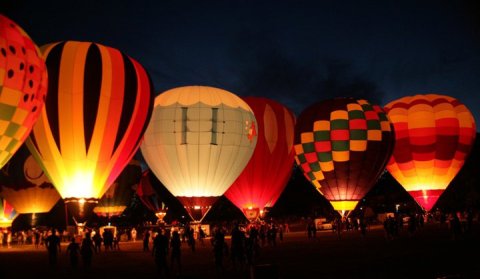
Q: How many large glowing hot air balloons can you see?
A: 6